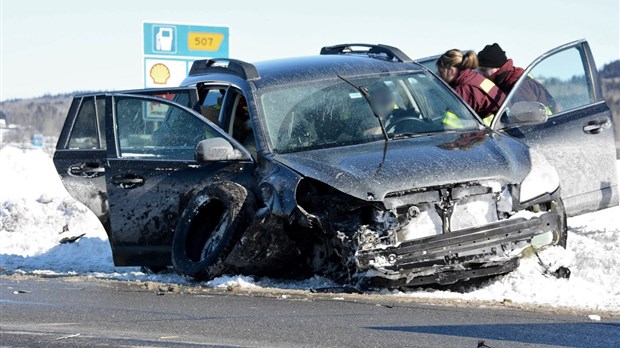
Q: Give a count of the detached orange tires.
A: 0